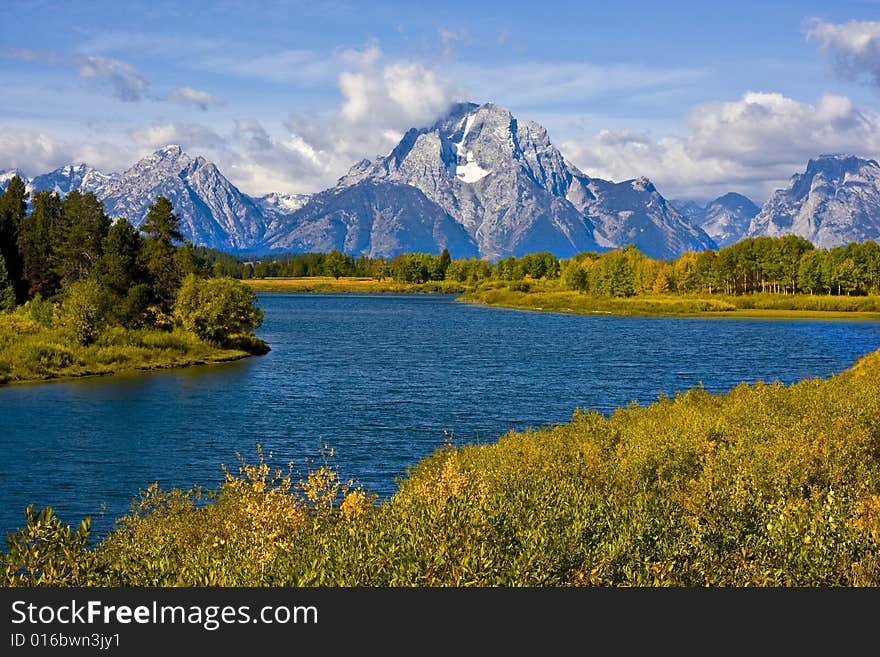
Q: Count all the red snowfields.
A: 0